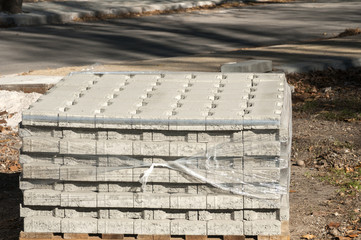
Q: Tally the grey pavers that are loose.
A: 1